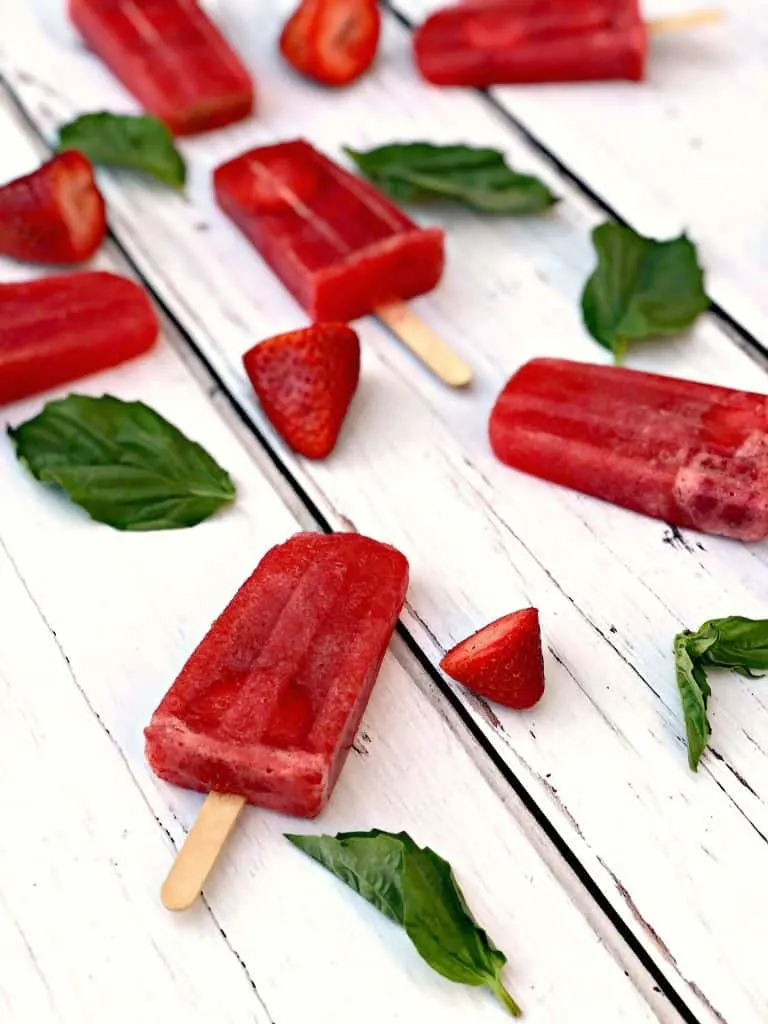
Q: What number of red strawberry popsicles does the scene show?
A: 6